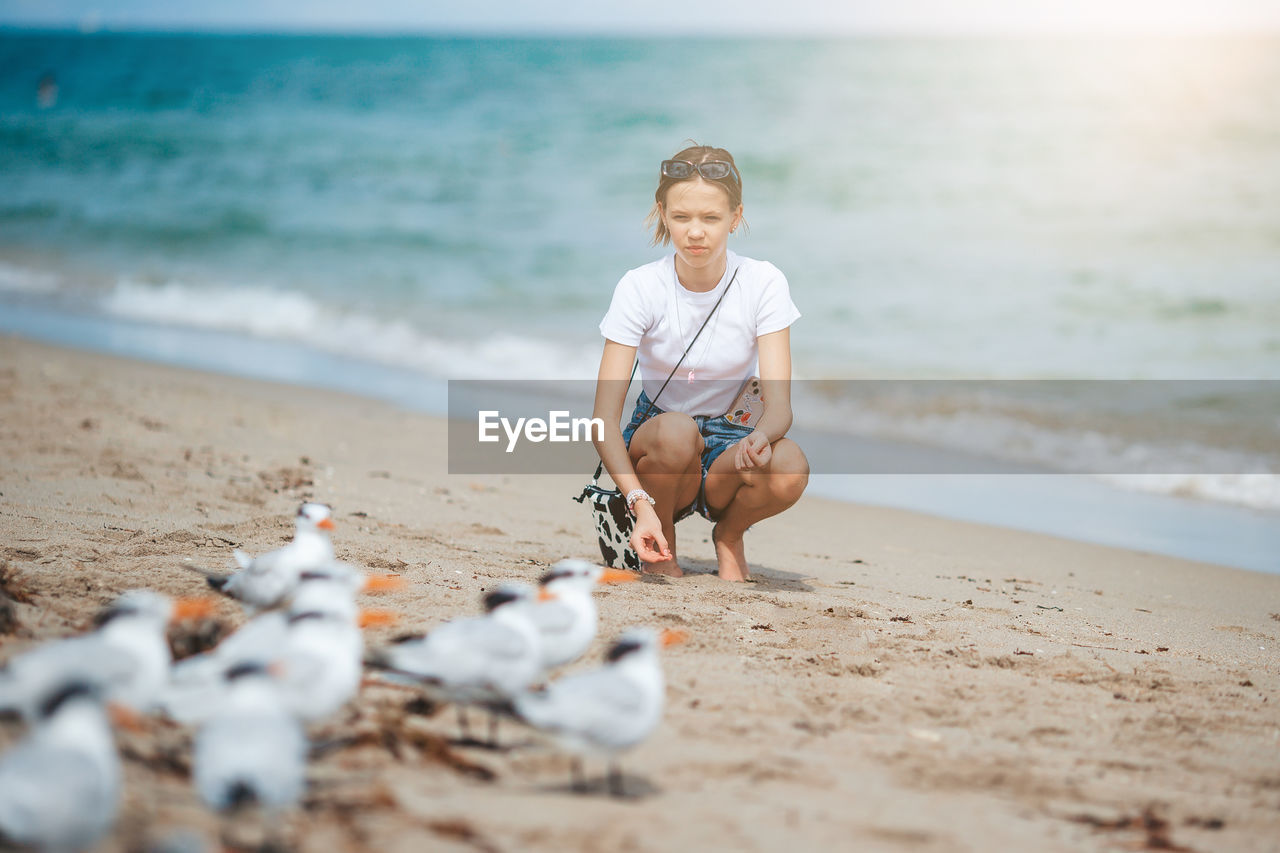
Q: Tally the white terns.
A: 9